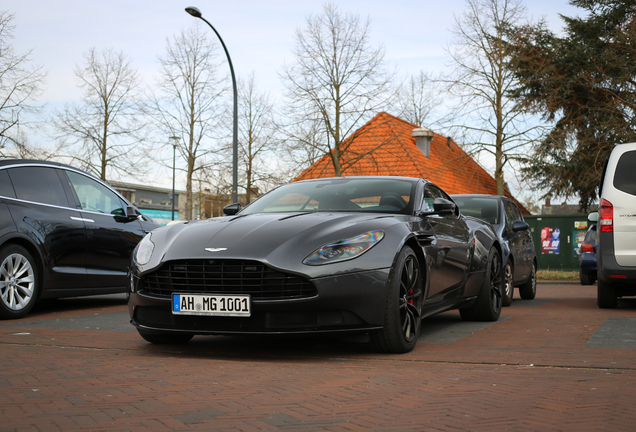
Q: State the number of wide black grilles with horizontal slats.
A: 1